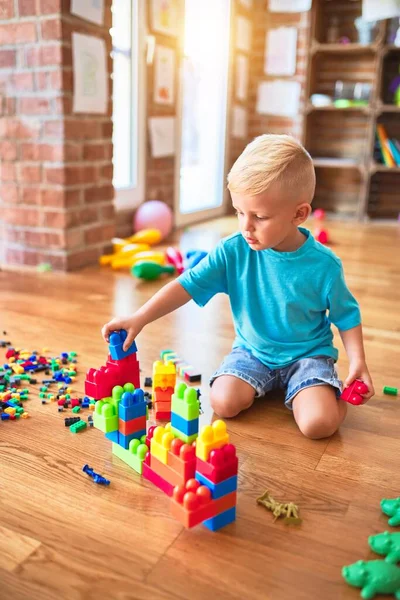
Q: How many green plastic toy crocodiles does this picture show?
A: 3